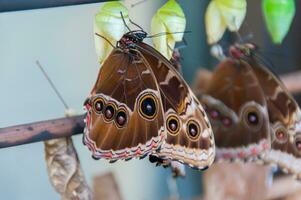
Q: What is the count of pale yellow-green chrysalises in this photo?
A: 3